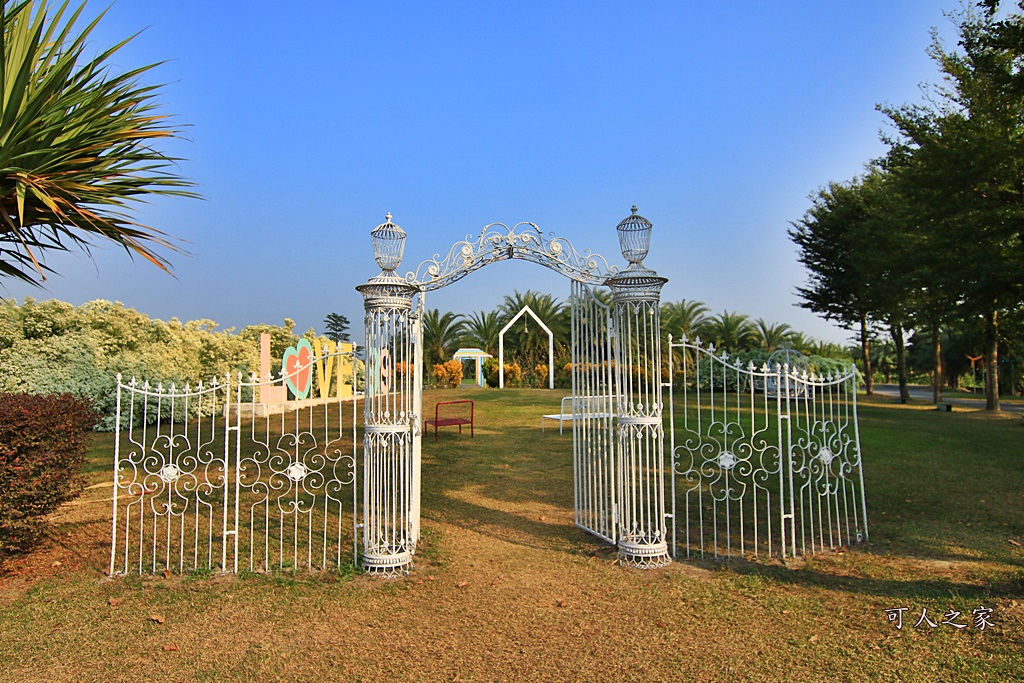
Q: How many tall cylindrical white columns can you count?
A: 2